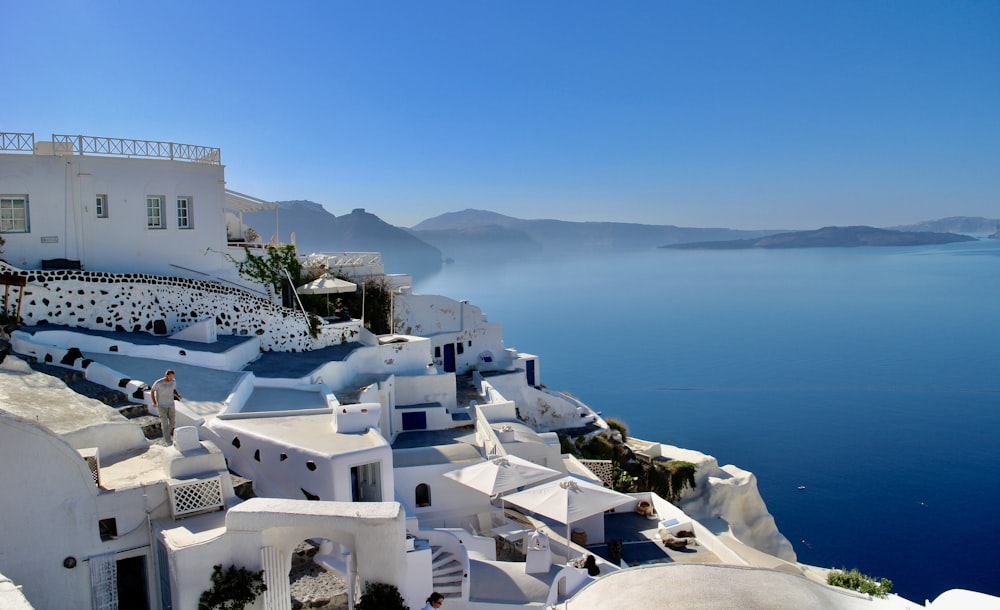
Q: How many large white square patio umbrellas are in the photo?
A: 2